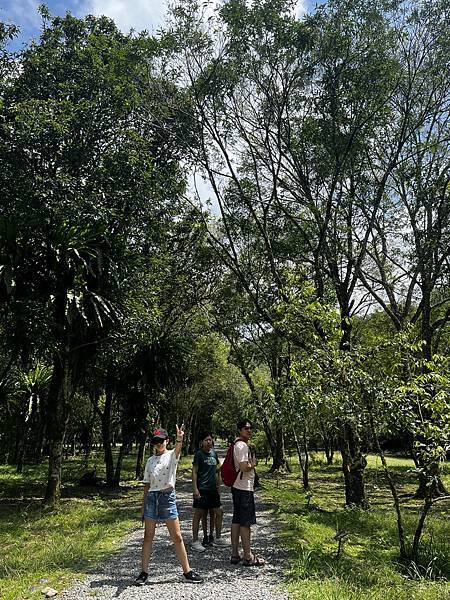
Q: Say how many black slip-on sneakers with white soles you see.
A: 2